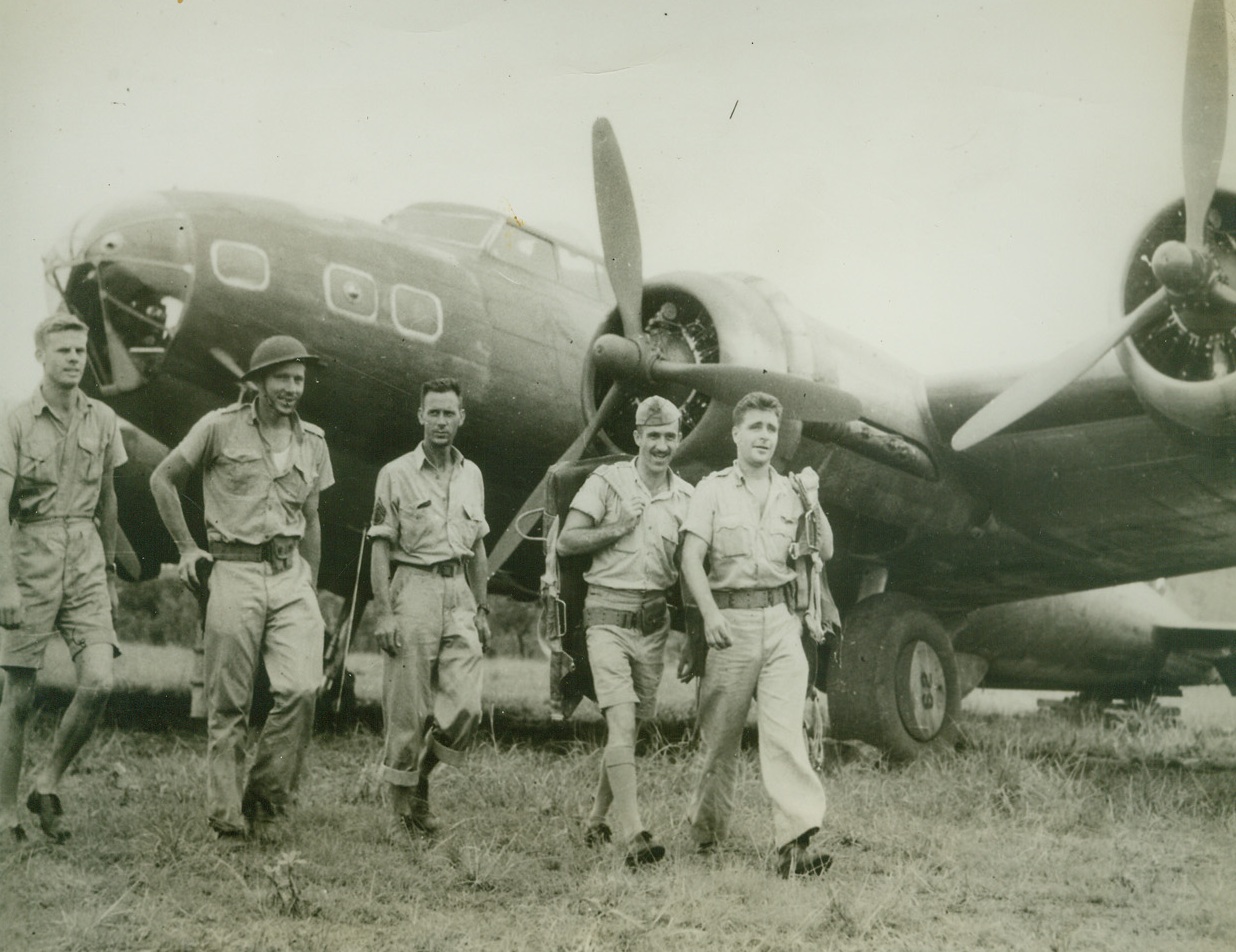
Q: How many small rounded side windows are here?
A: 3